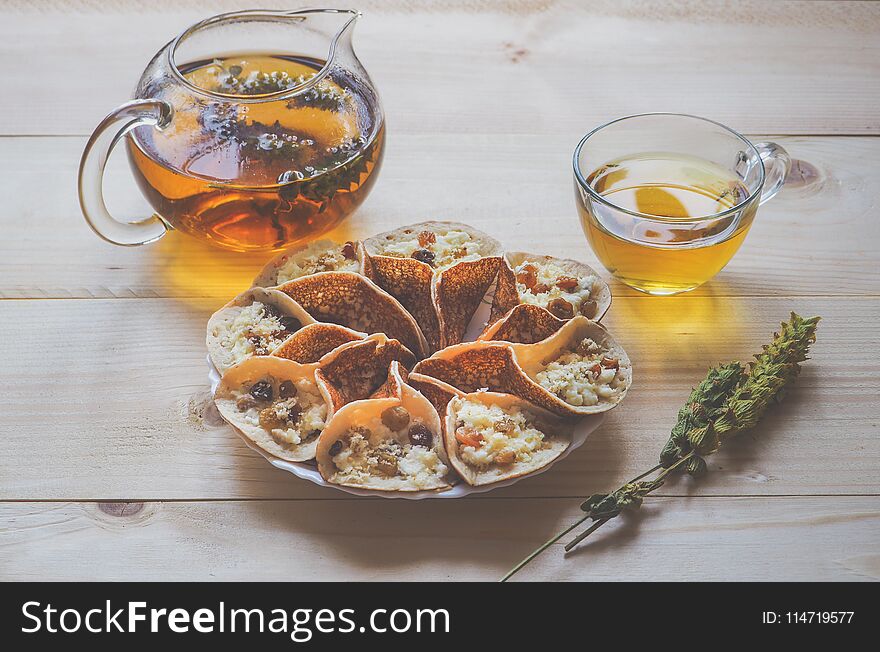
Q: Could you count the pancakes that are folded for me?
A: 8